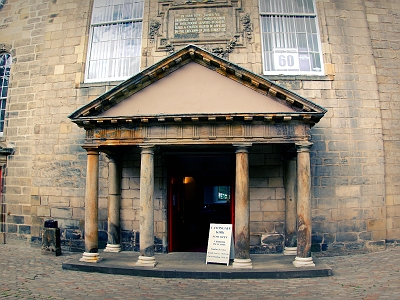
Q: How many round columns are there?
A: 6